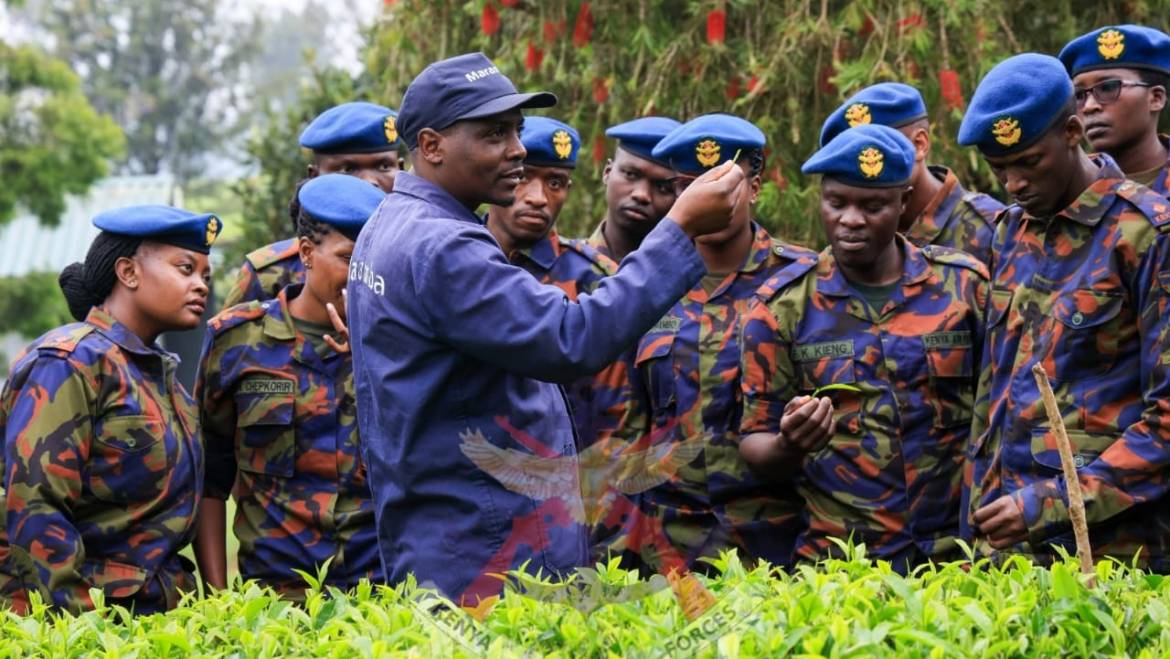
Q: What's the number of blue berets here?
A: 10